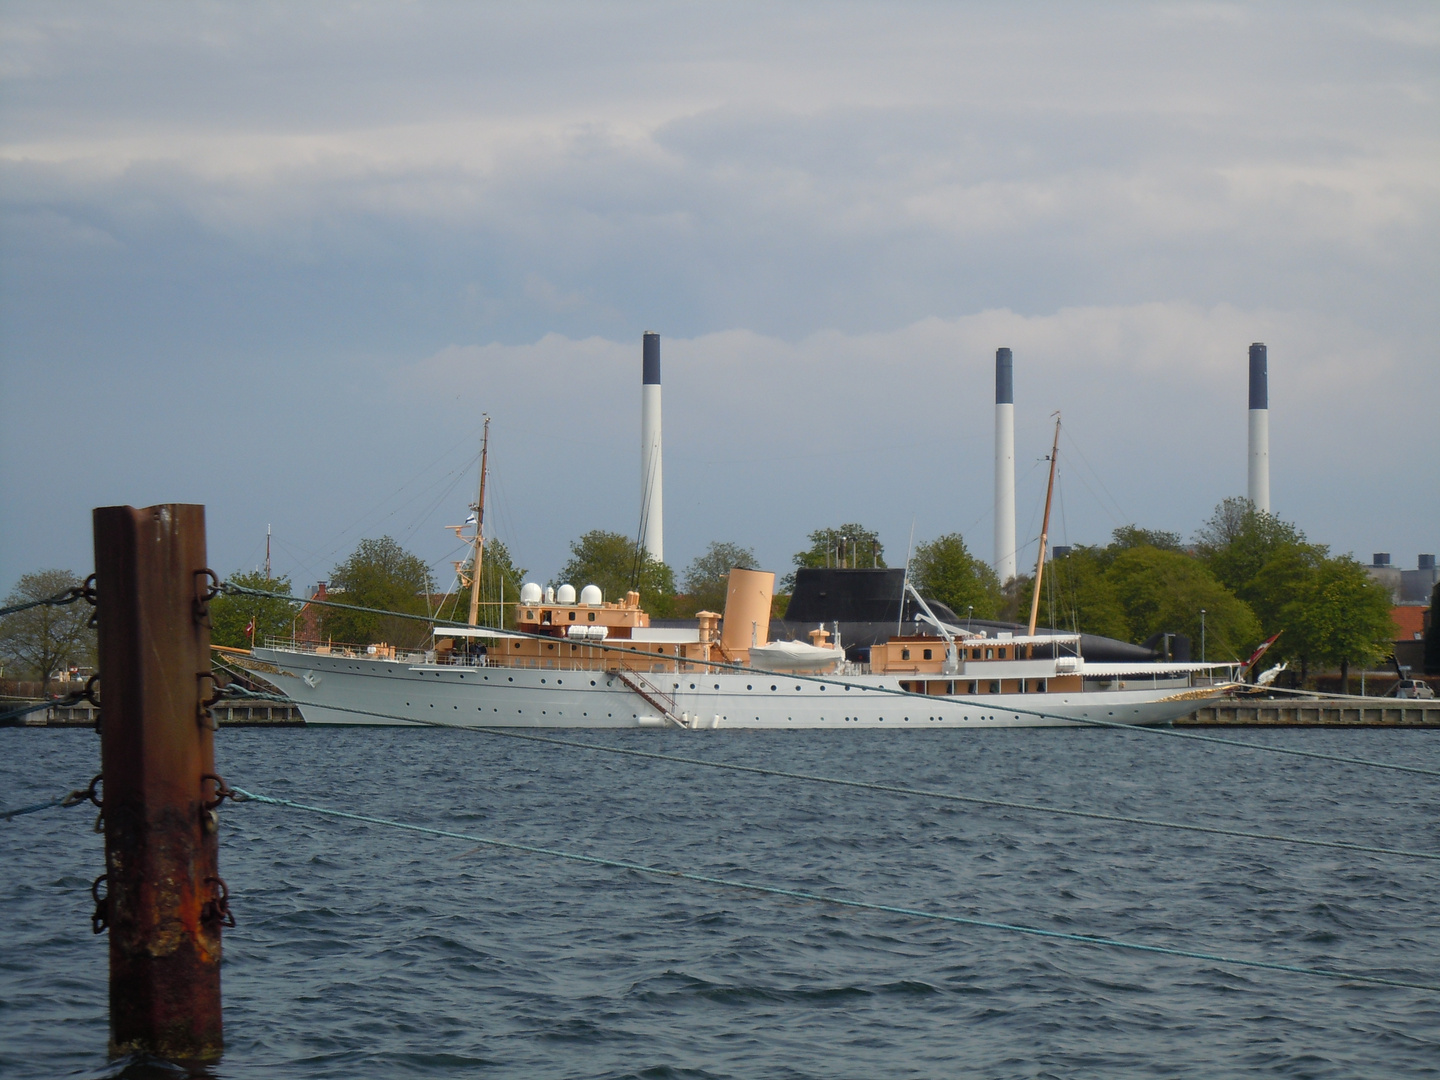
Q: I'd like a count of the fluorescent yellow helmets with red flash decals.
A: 0